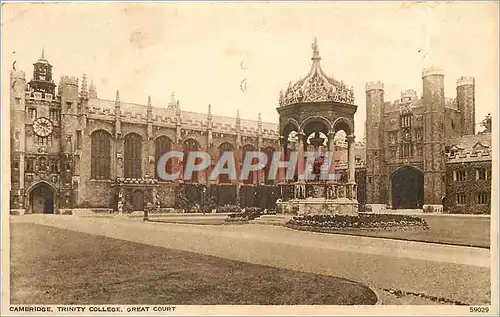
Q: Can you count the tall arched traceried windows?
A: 7